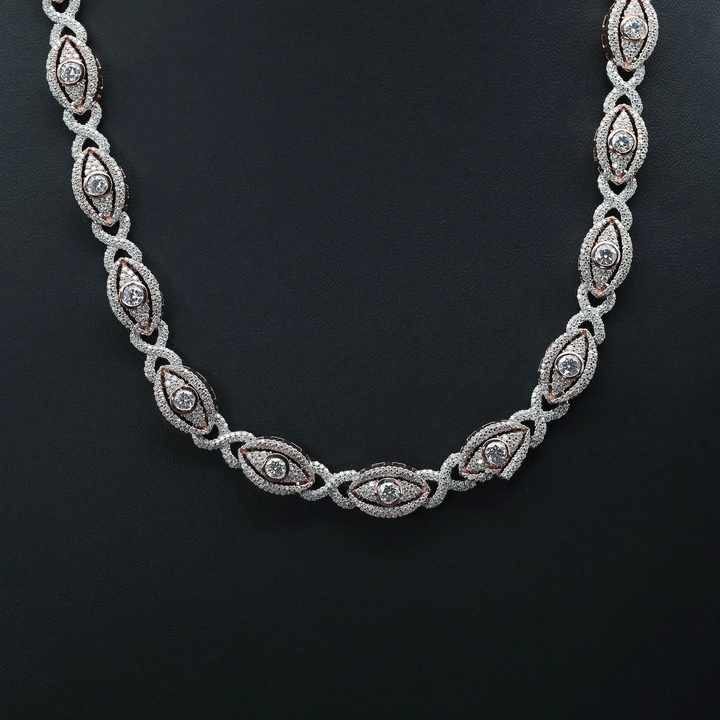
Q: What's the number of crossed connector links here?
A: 11